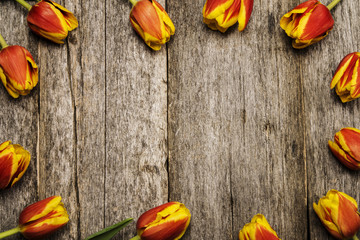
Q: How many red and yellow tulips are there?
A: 12